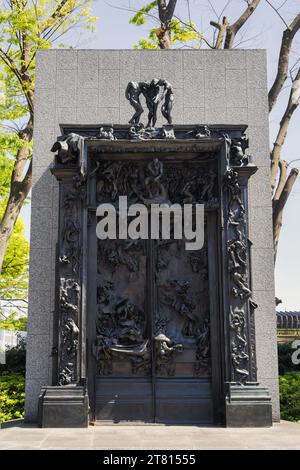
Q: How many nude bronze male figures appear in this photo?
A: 3